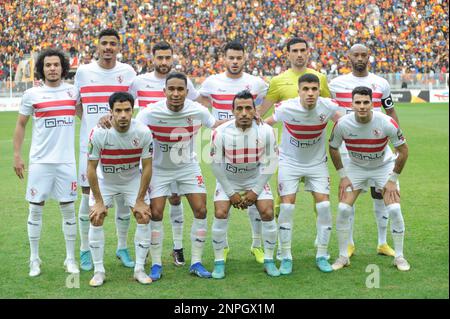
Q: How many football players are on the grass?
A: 11